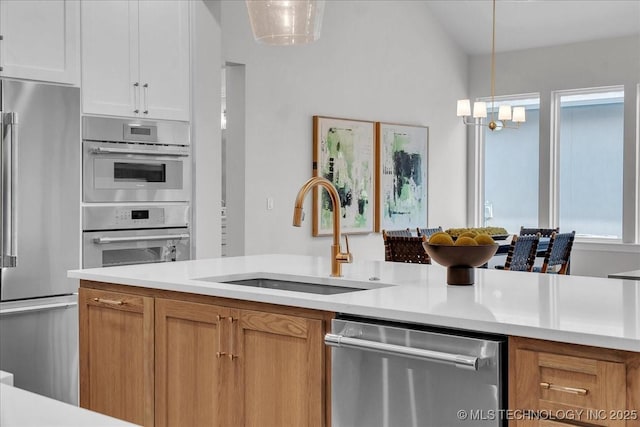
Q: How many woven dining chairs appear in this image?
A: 6